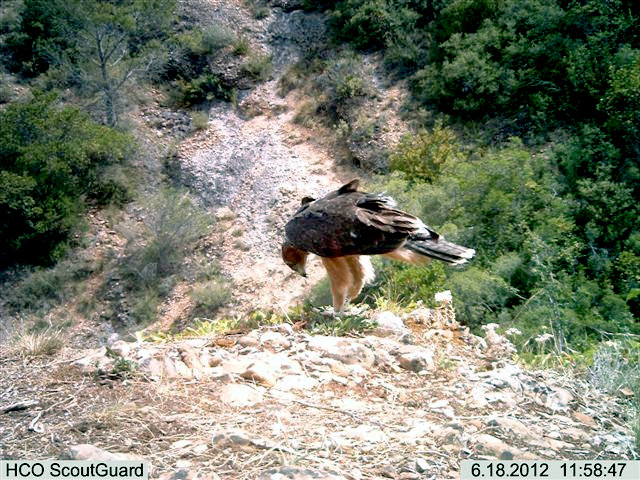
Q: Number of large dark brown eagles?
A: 1